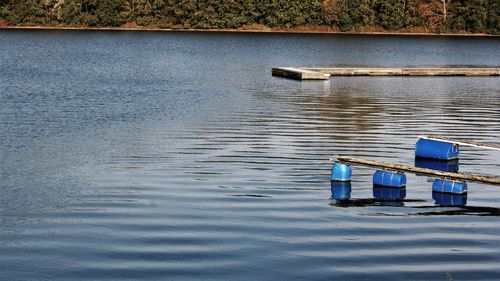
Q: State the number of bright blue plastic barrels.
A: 4